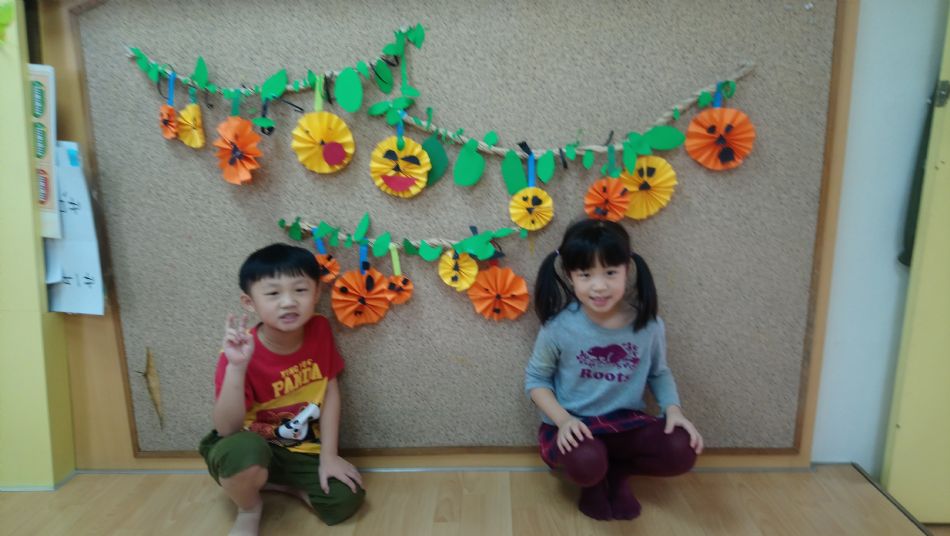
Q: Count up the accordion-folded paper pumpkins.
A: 14